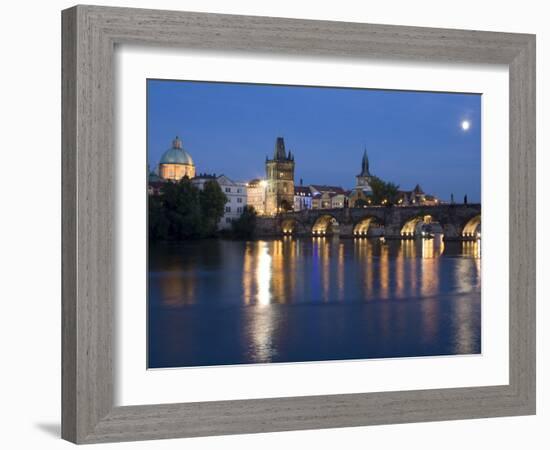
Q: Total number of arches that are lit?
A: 5